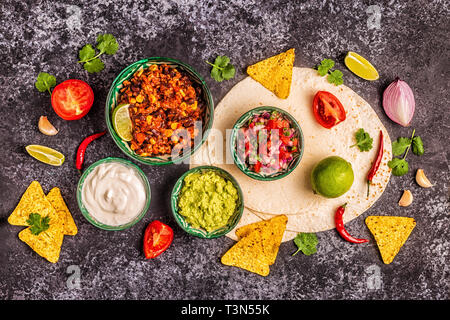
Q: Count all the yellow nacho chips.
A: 7